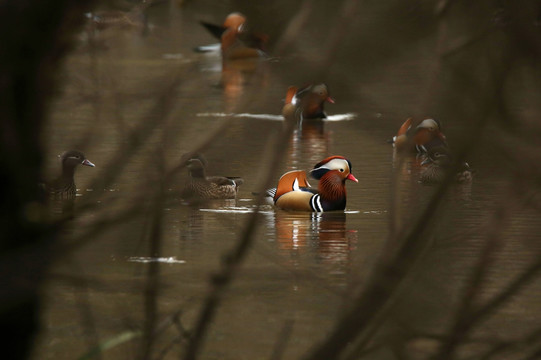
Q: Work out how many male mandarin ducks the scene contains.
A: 4